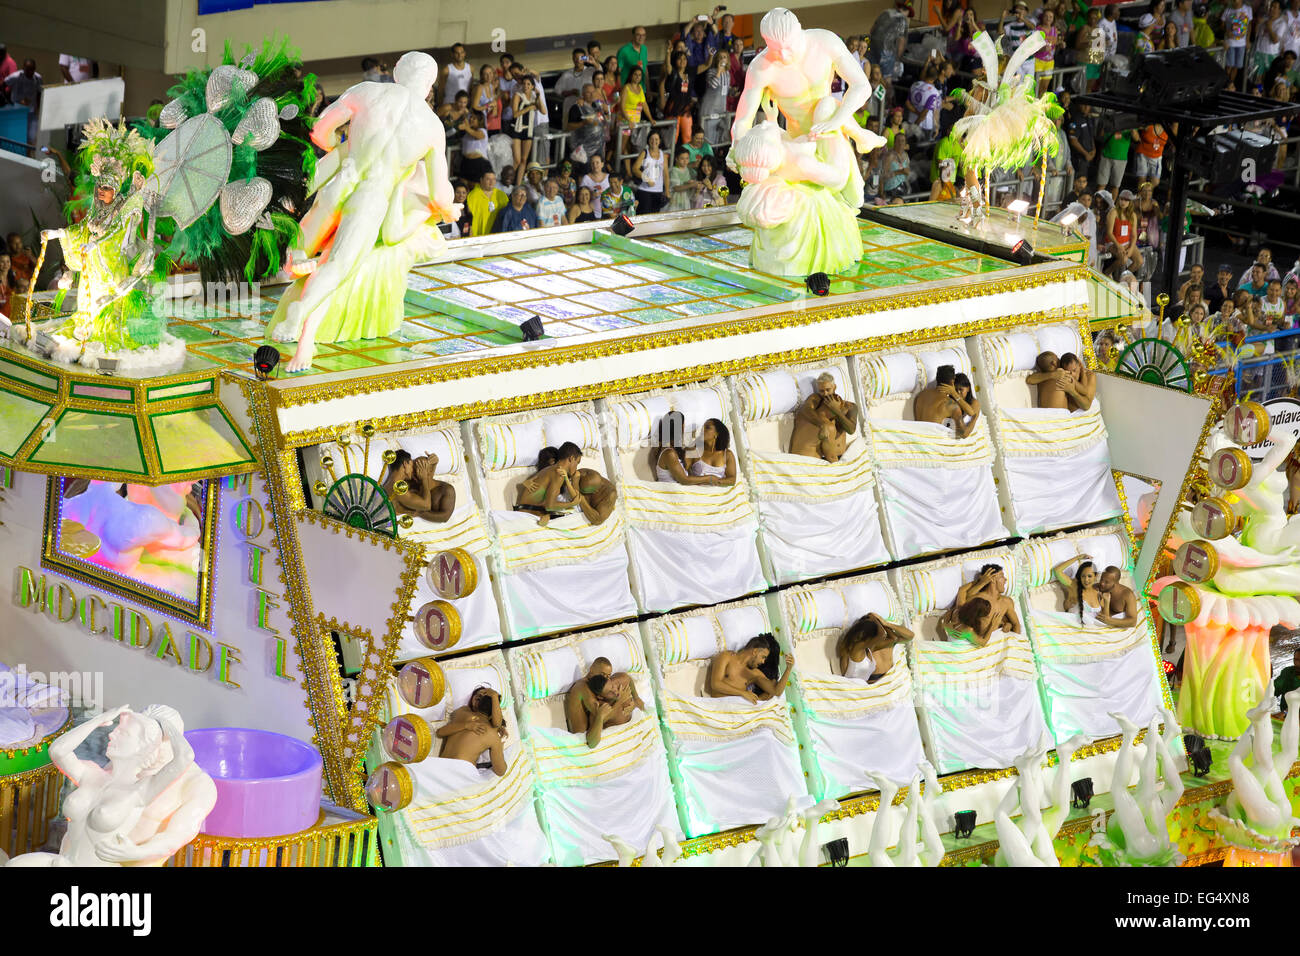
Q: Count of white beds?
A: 12